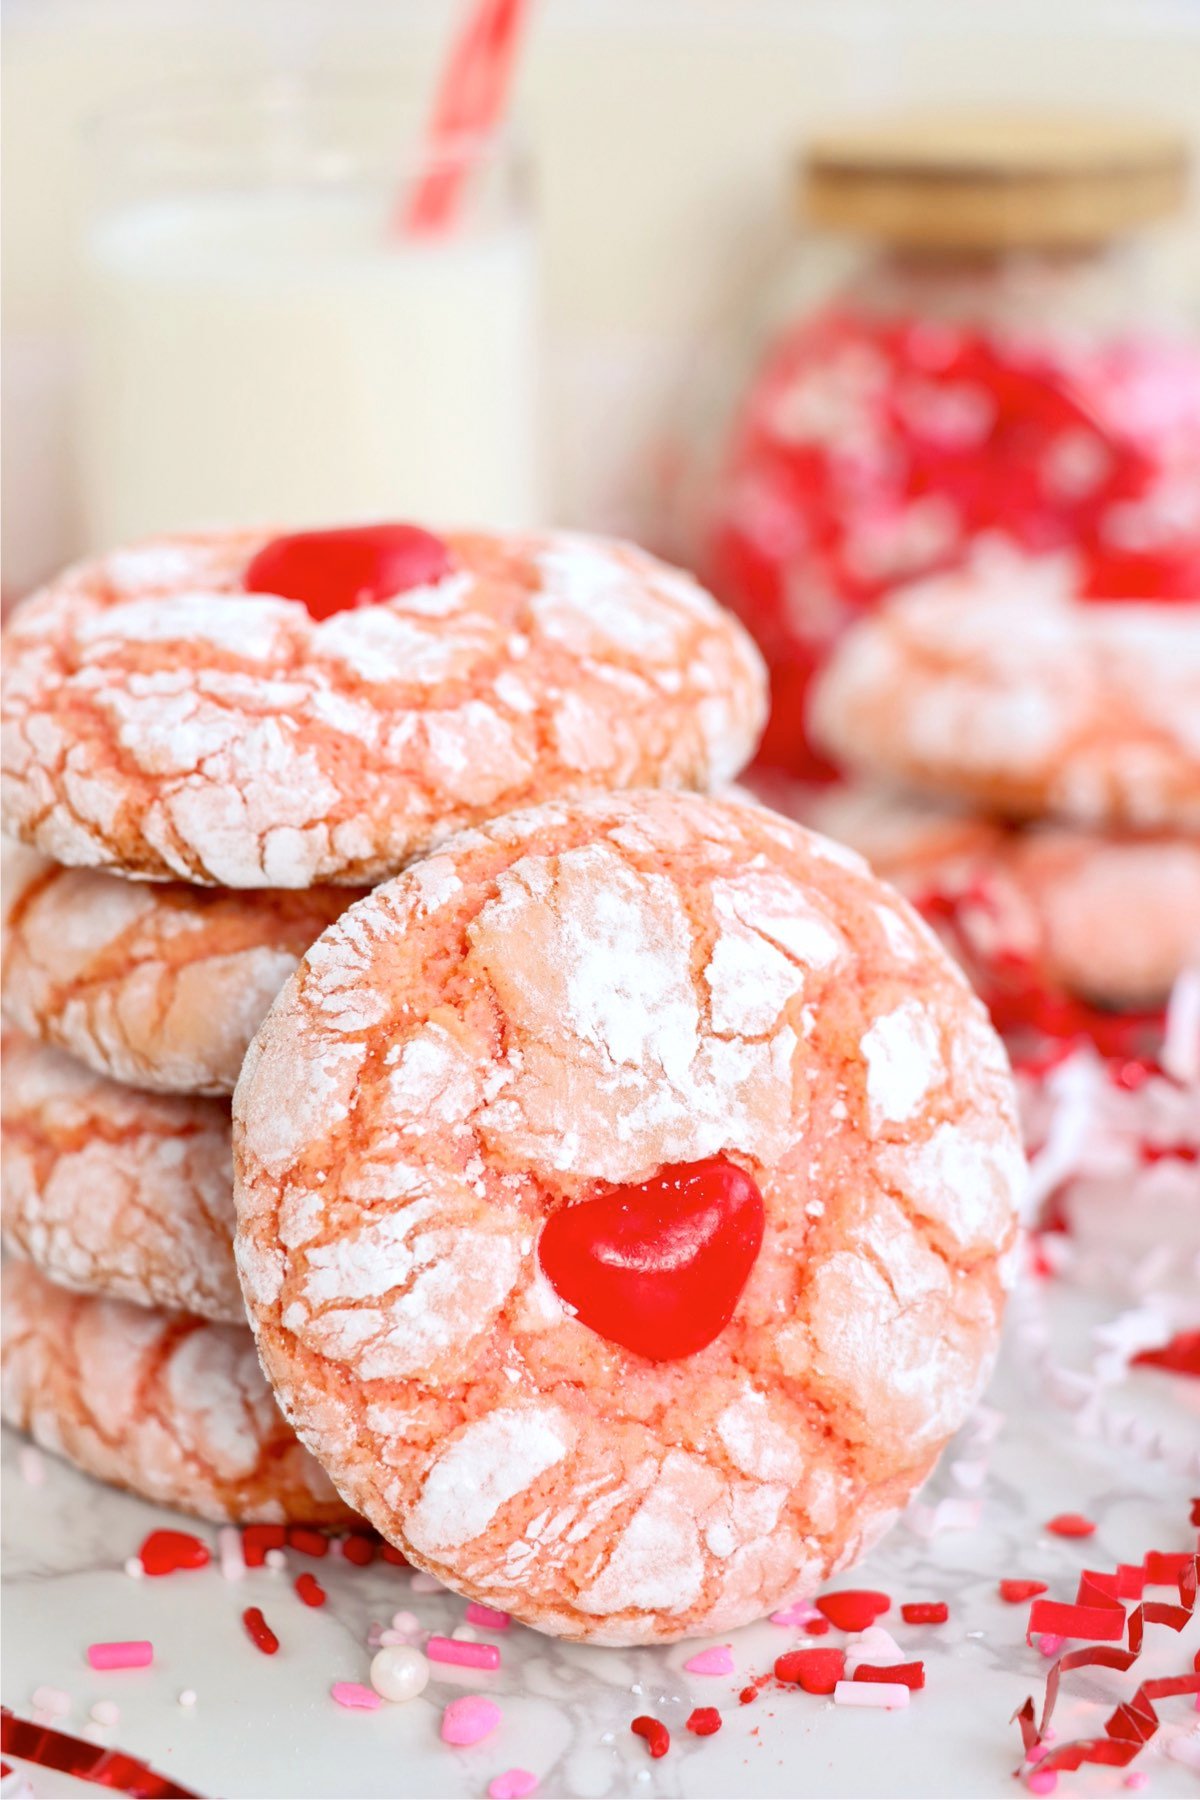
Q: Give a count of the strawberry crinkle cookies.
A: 7